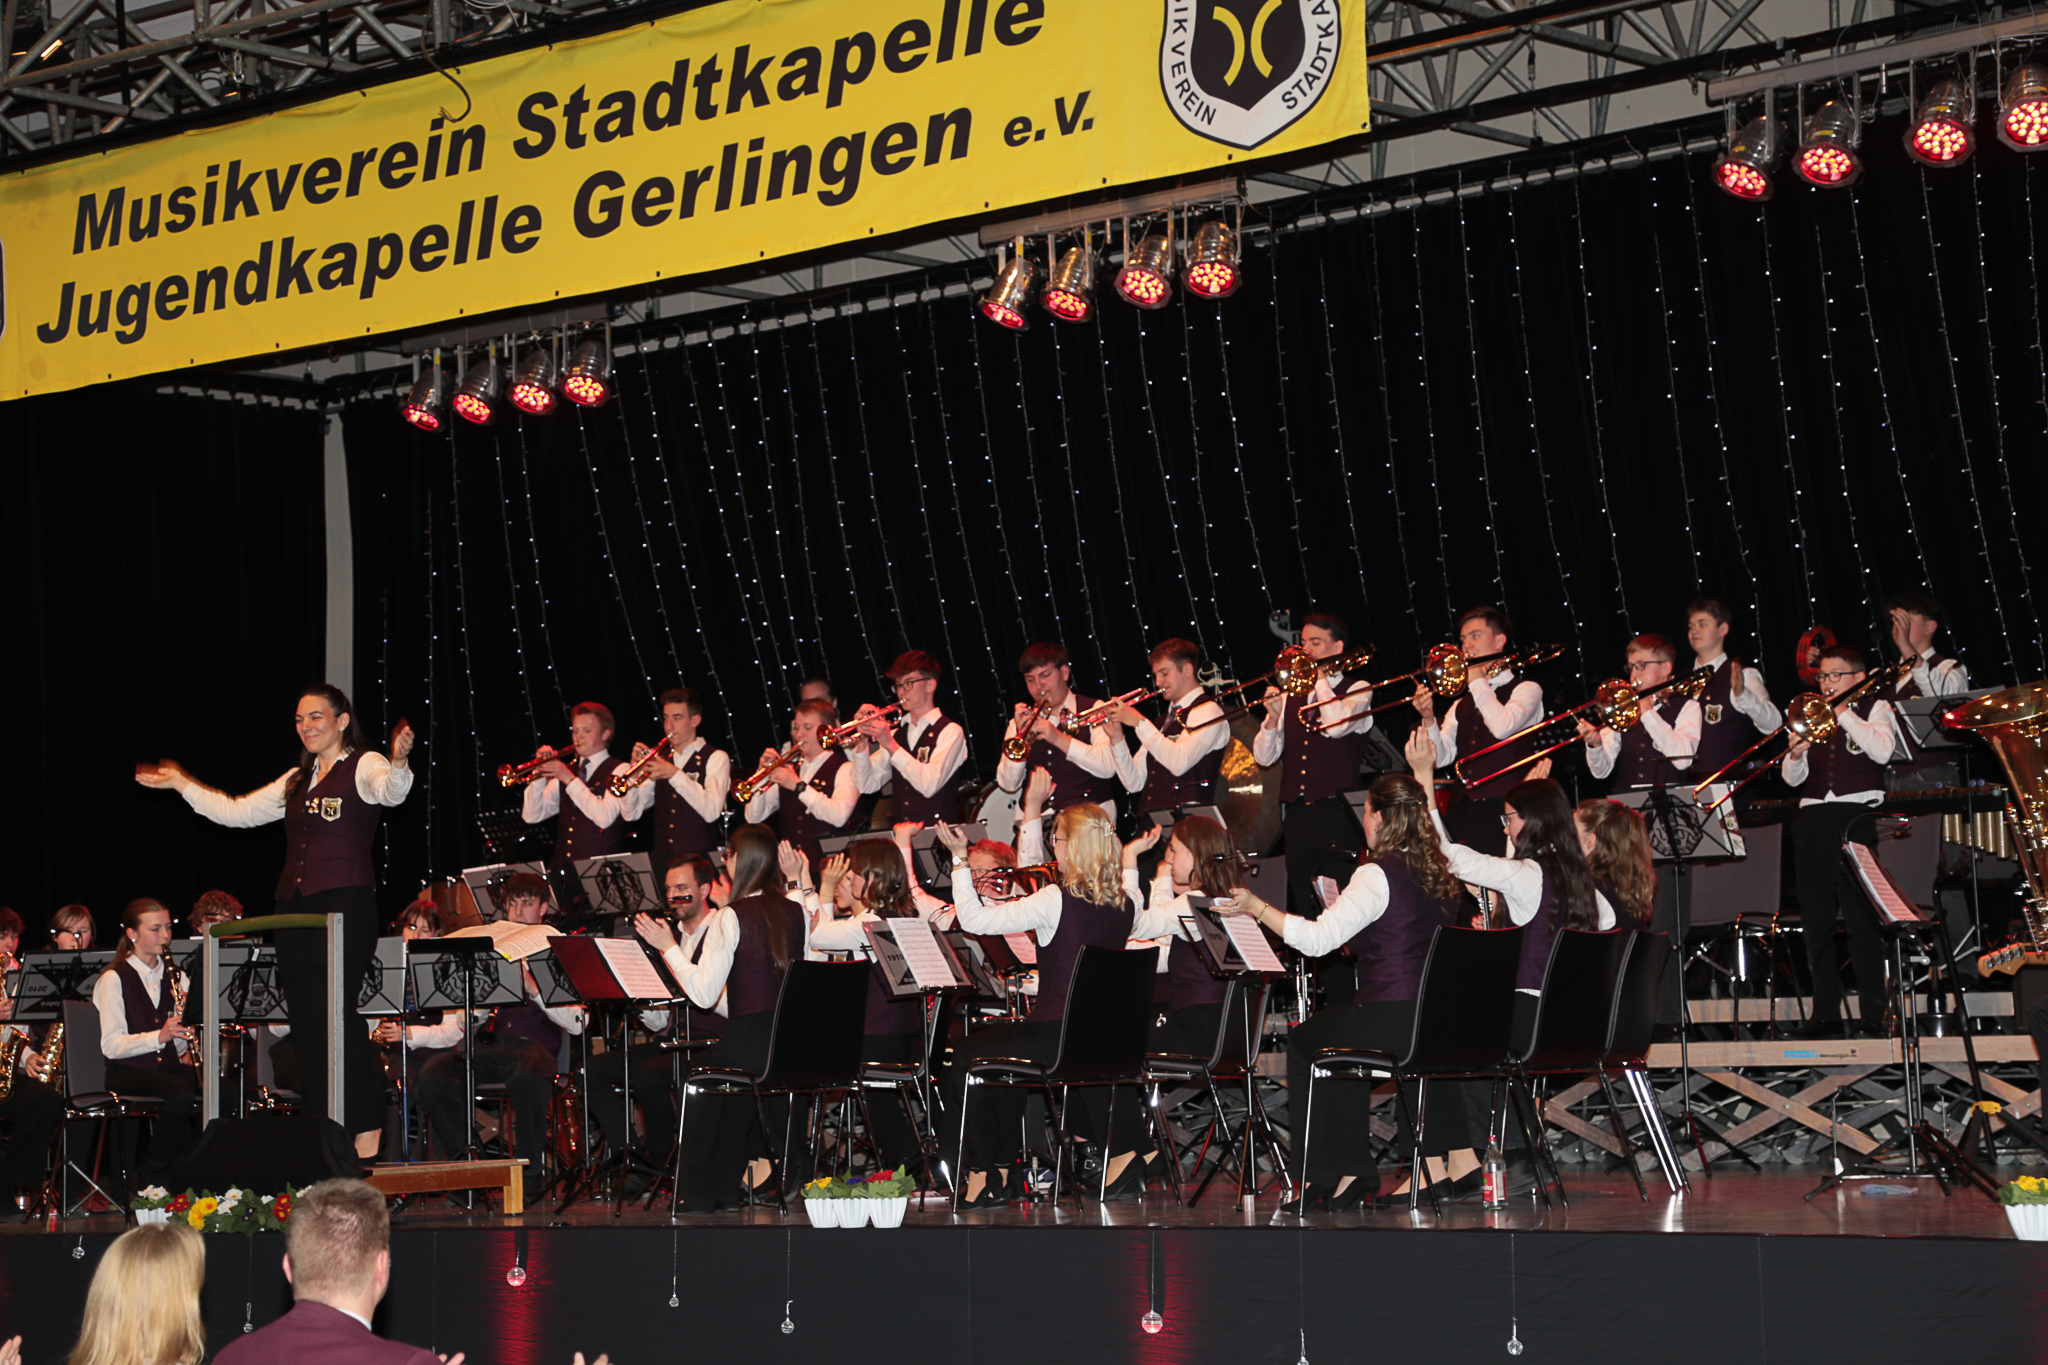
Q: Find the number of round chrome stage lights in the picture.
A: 12